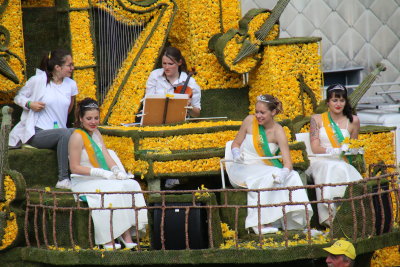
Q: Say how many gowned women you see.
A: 3